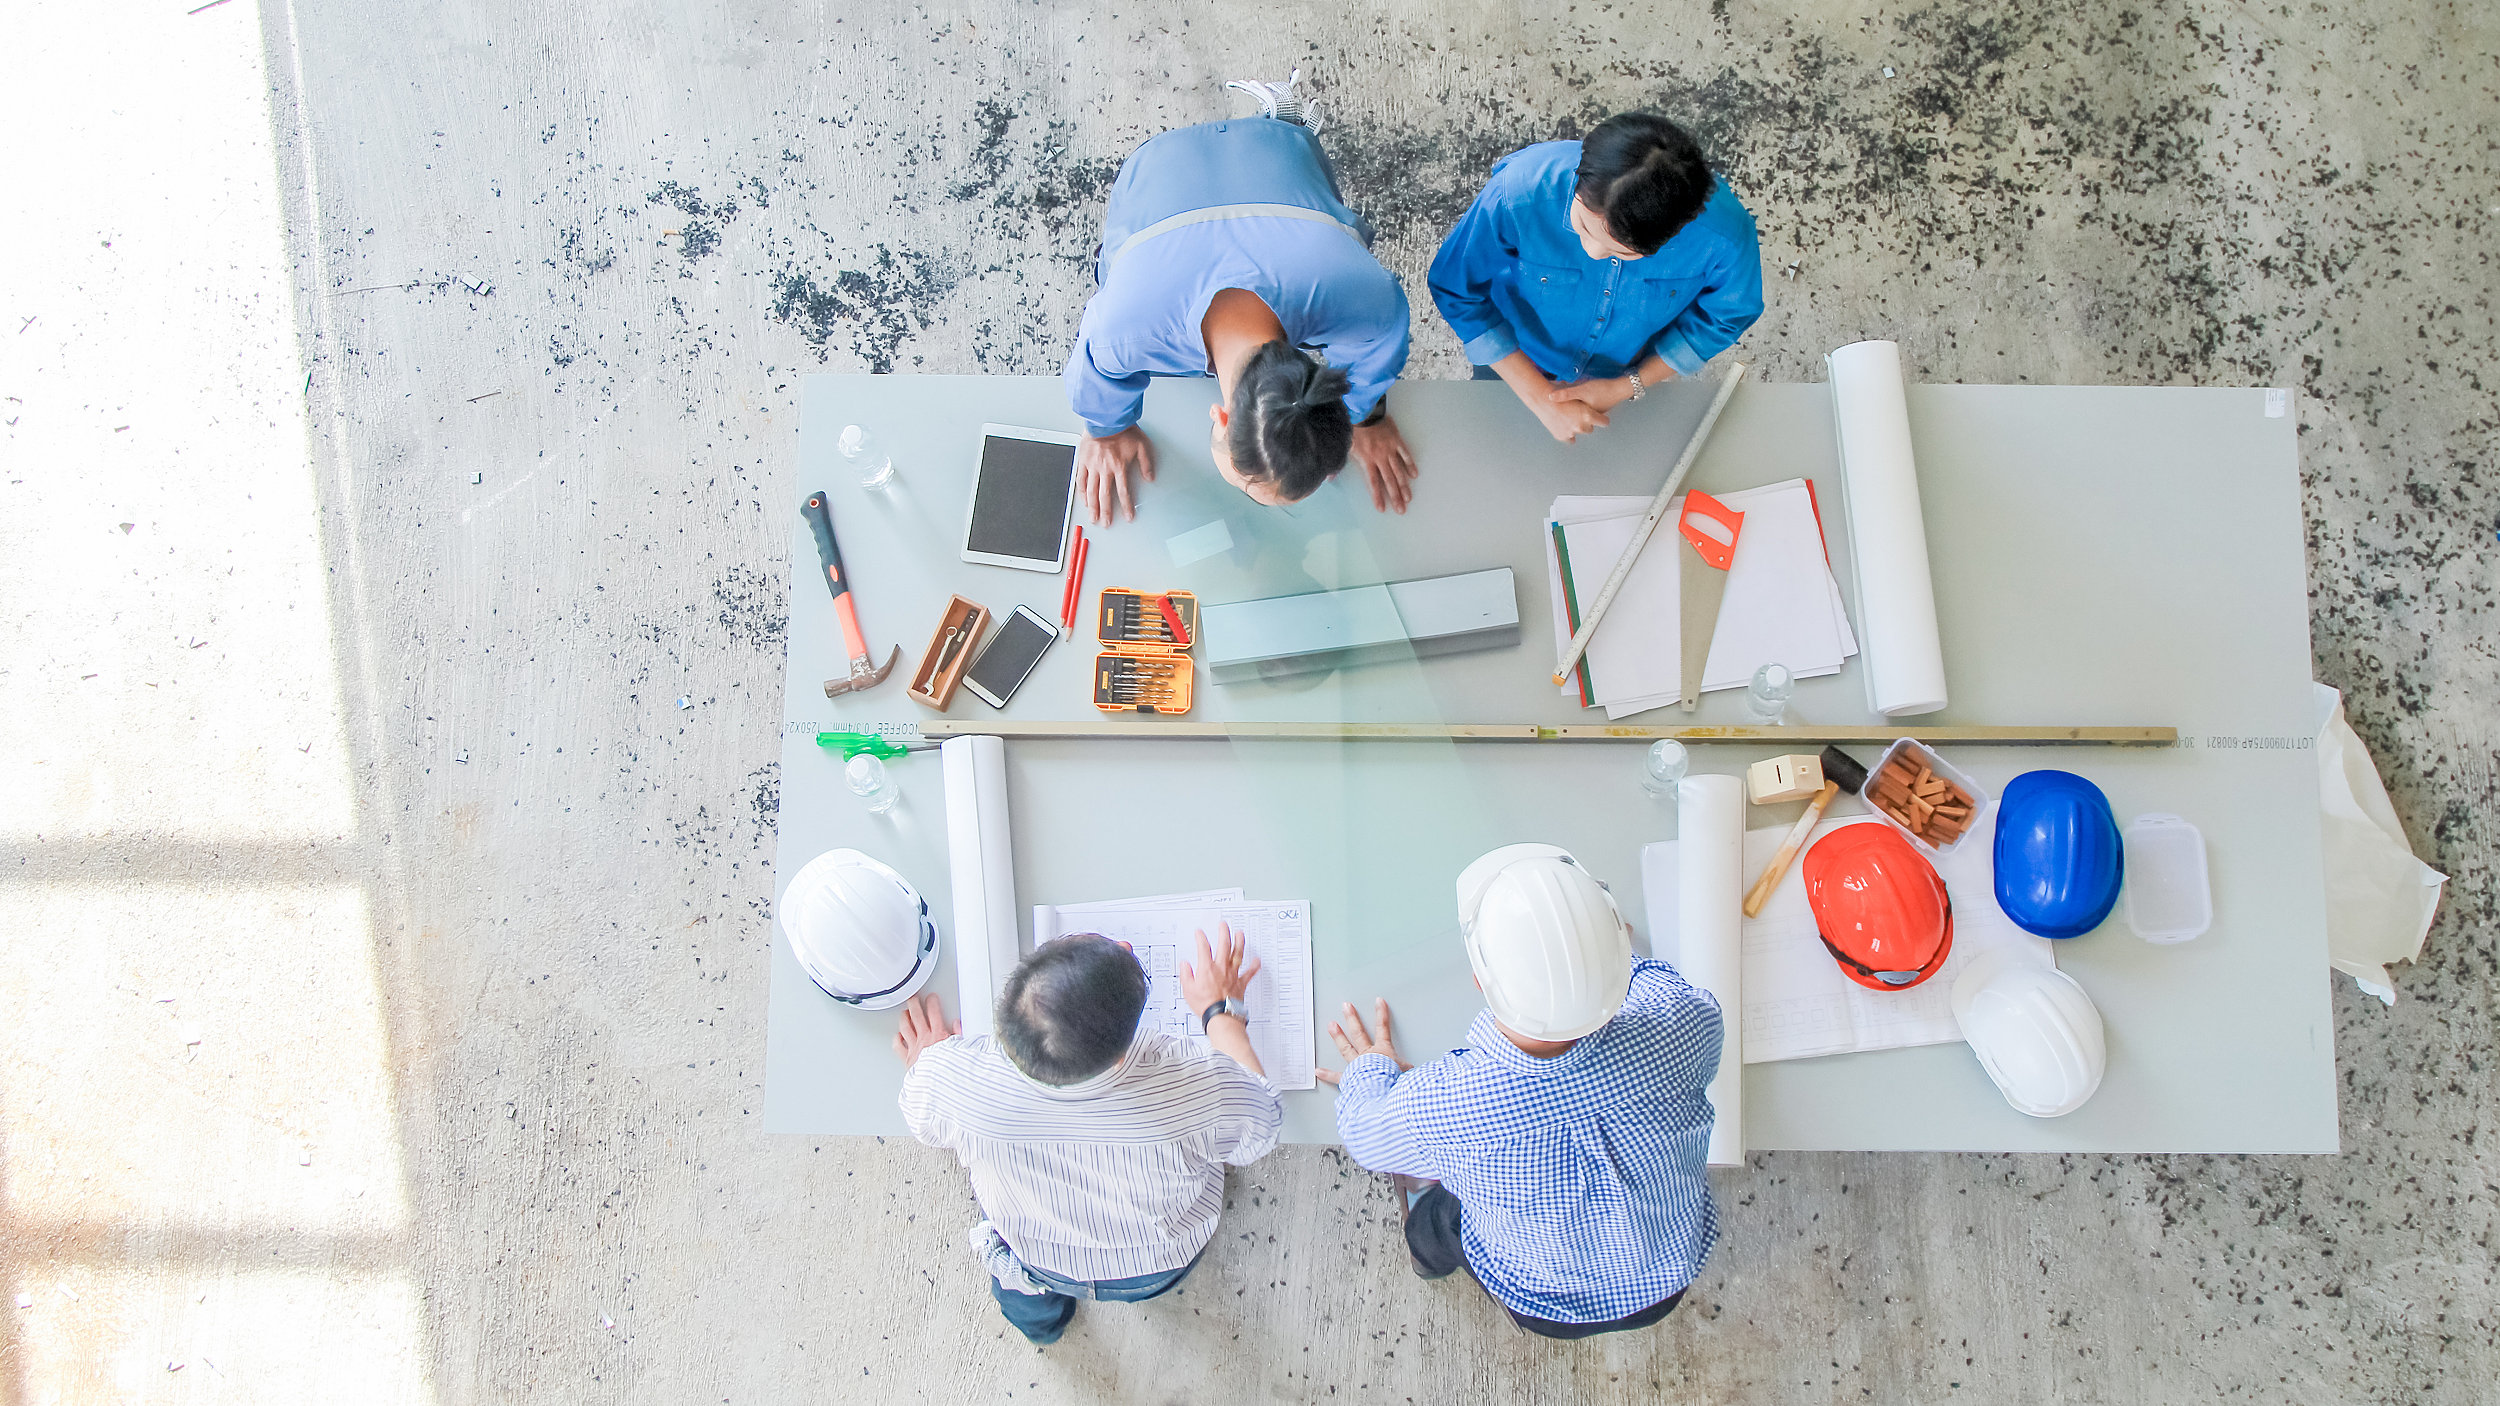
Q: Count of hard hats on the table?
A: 4